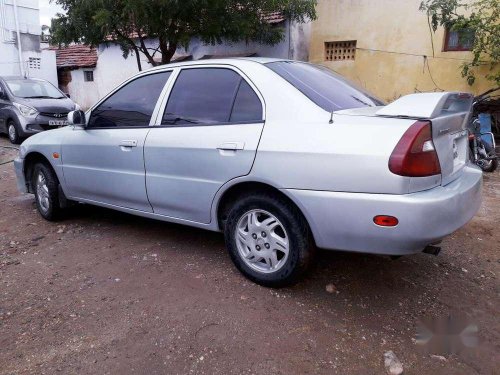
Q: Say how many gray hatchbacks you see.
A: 1